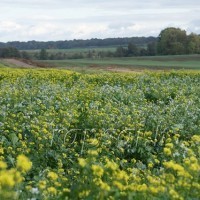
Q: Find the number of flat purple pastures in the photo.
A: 0